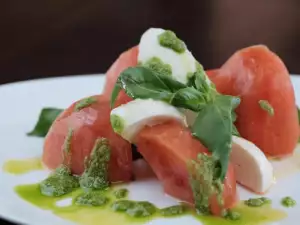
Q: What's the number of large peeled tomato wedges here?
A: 4